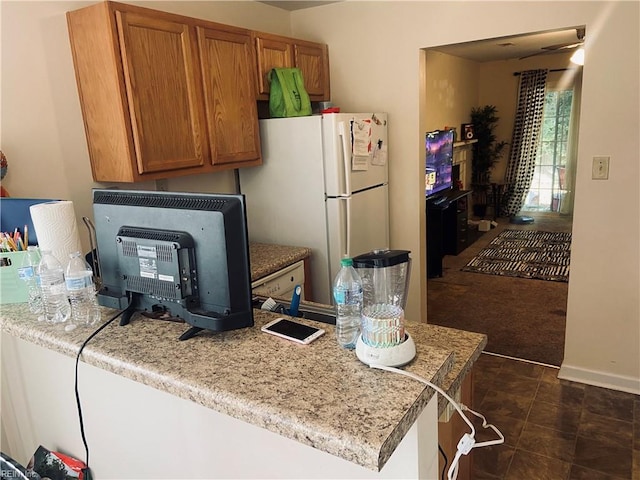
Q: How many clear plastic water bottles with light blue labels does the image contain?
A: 4